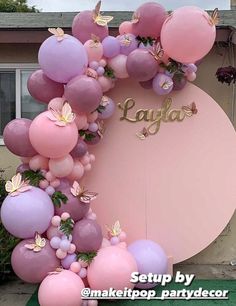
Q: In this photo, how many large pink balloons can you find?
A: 4